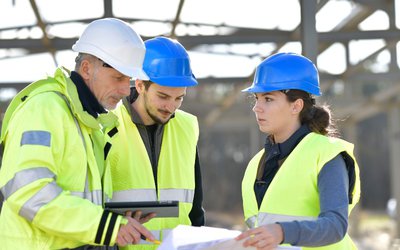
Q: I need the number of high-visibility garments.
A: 3